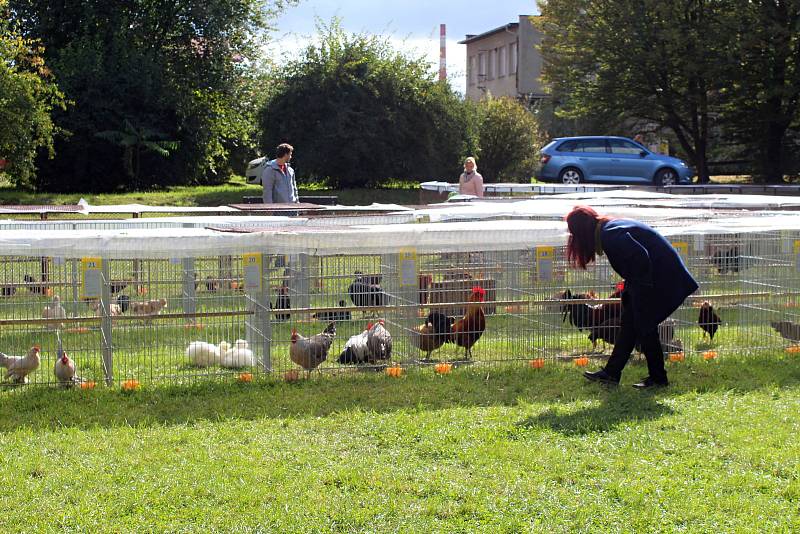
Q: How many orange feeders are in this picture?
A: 11